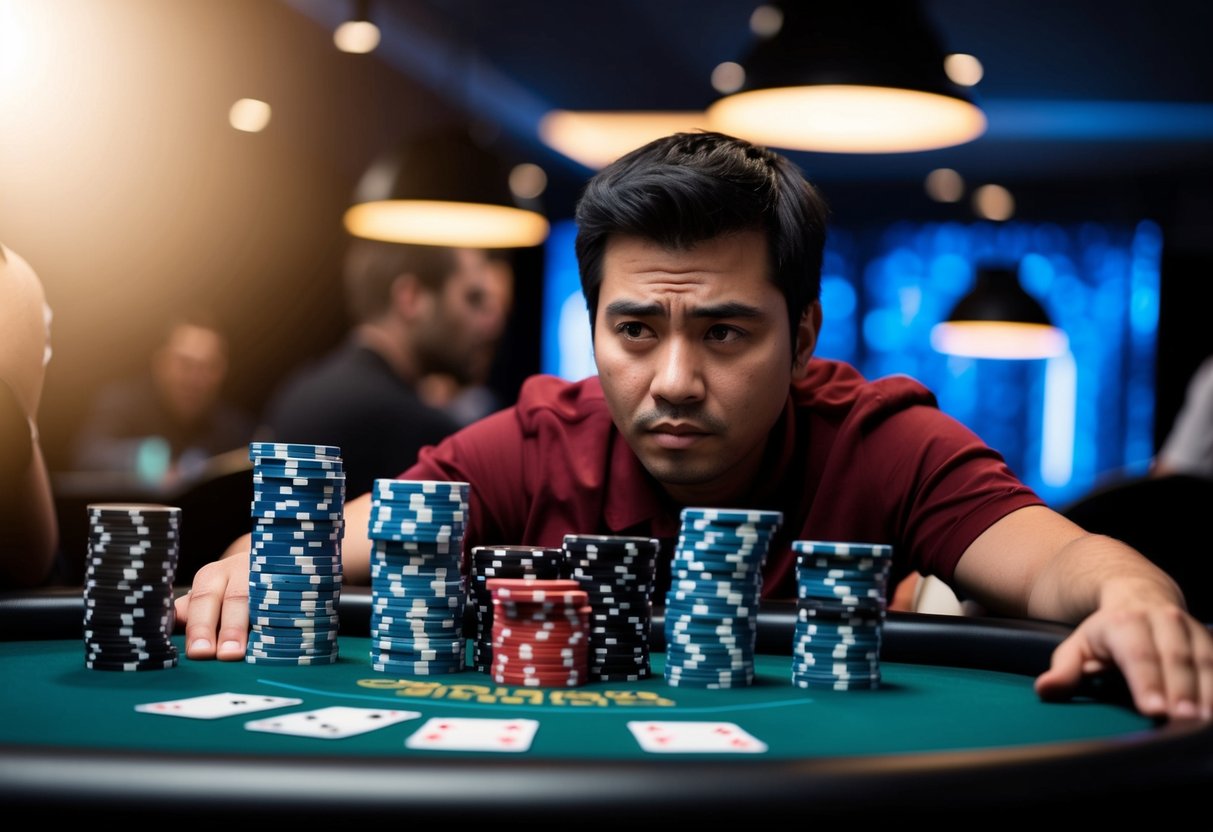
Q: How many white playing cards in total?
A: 4